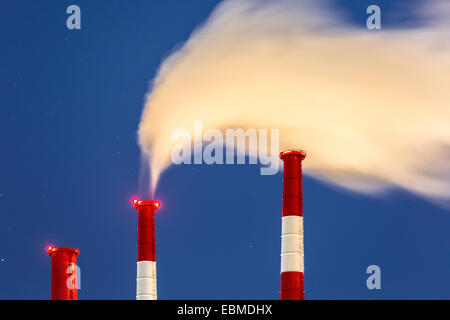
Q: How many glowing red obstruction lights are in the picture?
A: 3